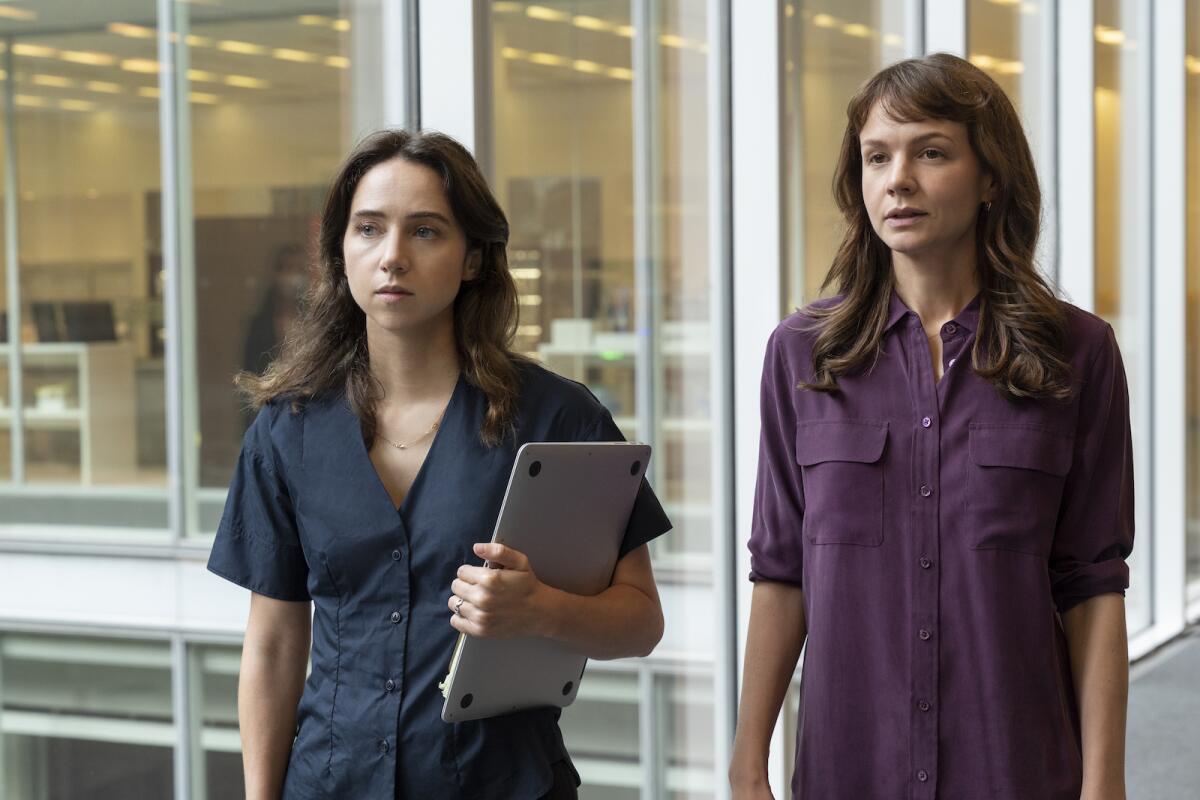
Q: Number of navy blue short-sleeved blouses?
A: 1